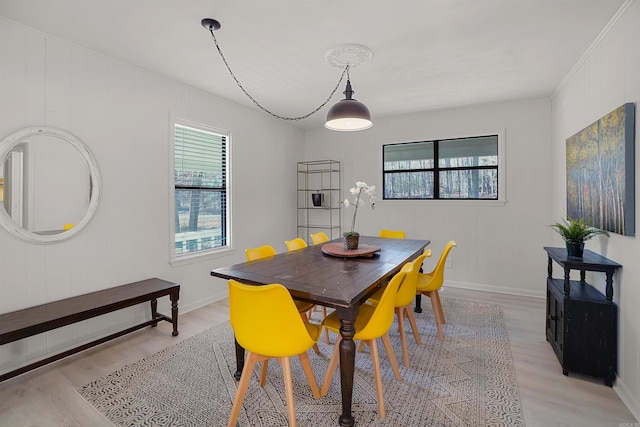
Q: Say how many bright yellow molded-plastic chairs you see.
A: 8